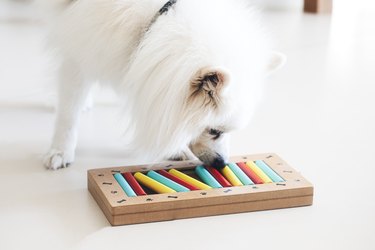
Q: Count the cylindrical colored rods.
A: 13